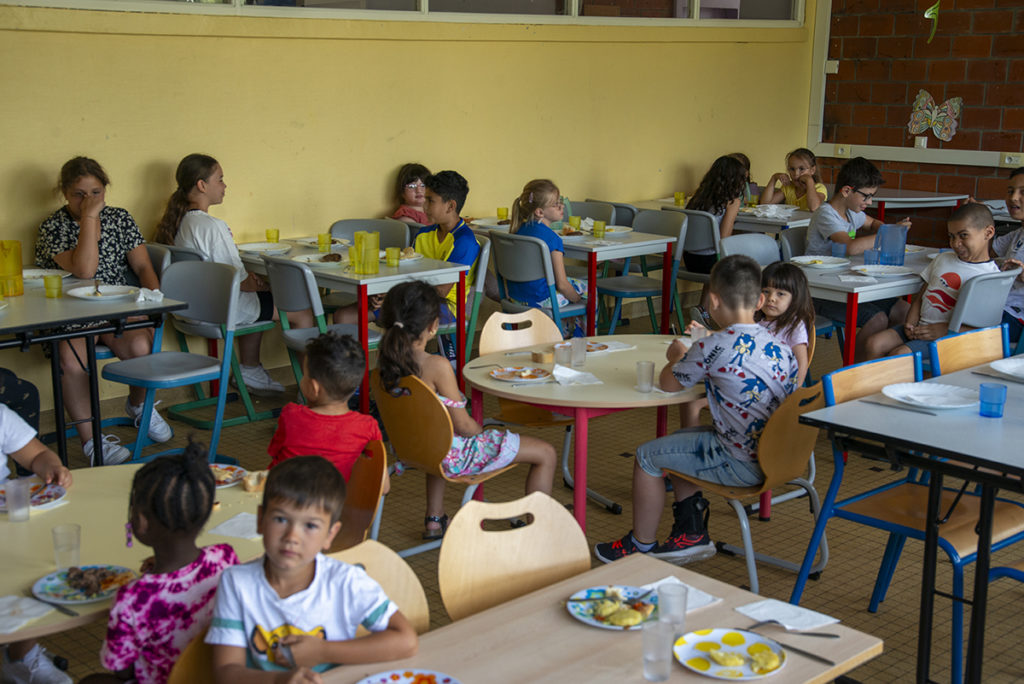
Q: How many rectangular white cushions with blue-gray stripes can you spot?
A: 0